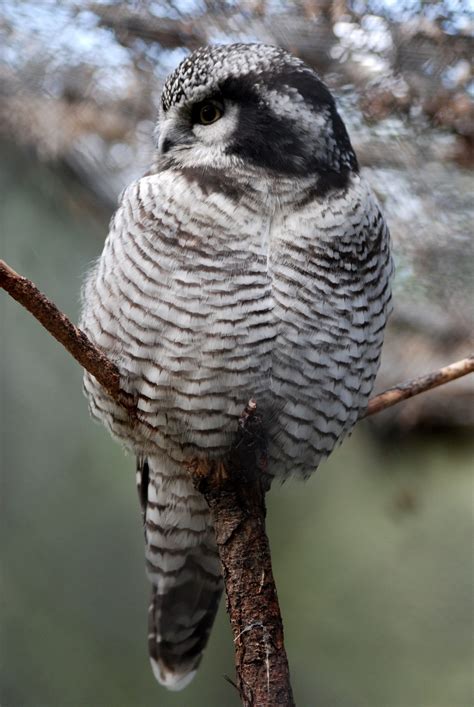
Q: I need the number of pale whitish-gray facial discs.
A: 1